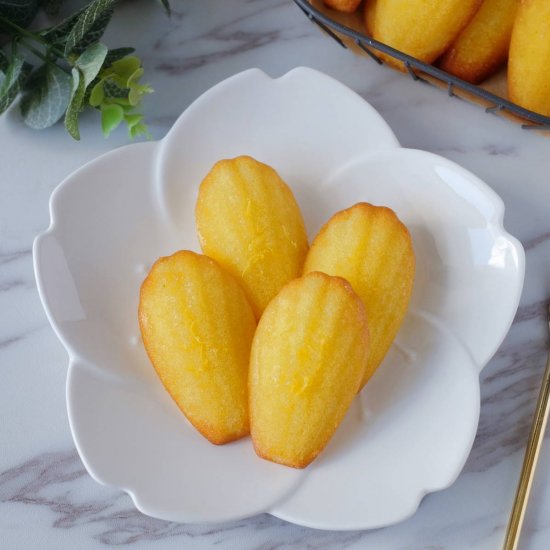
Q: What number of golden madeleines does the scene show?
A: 8